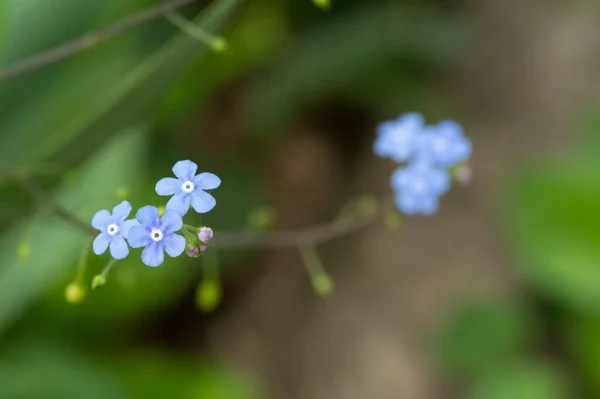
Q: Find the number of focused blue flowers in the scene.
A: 3